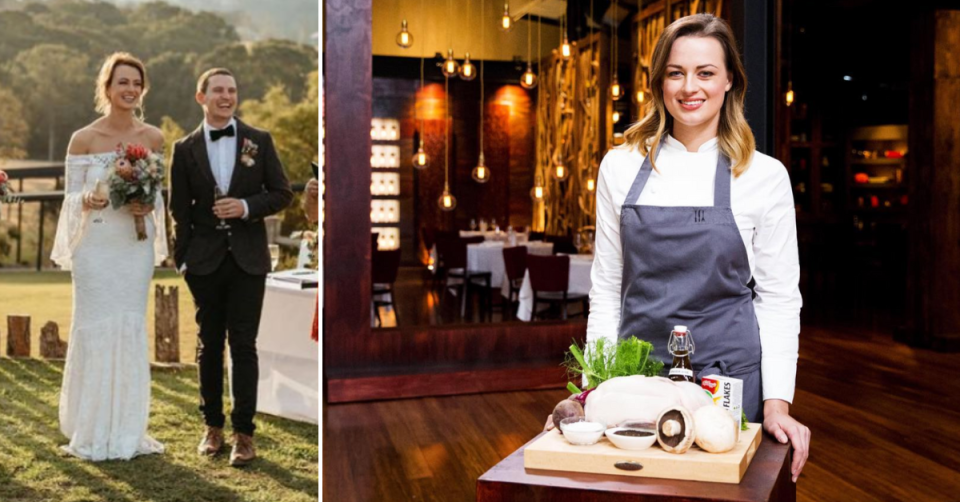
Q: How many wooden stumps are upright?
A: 3